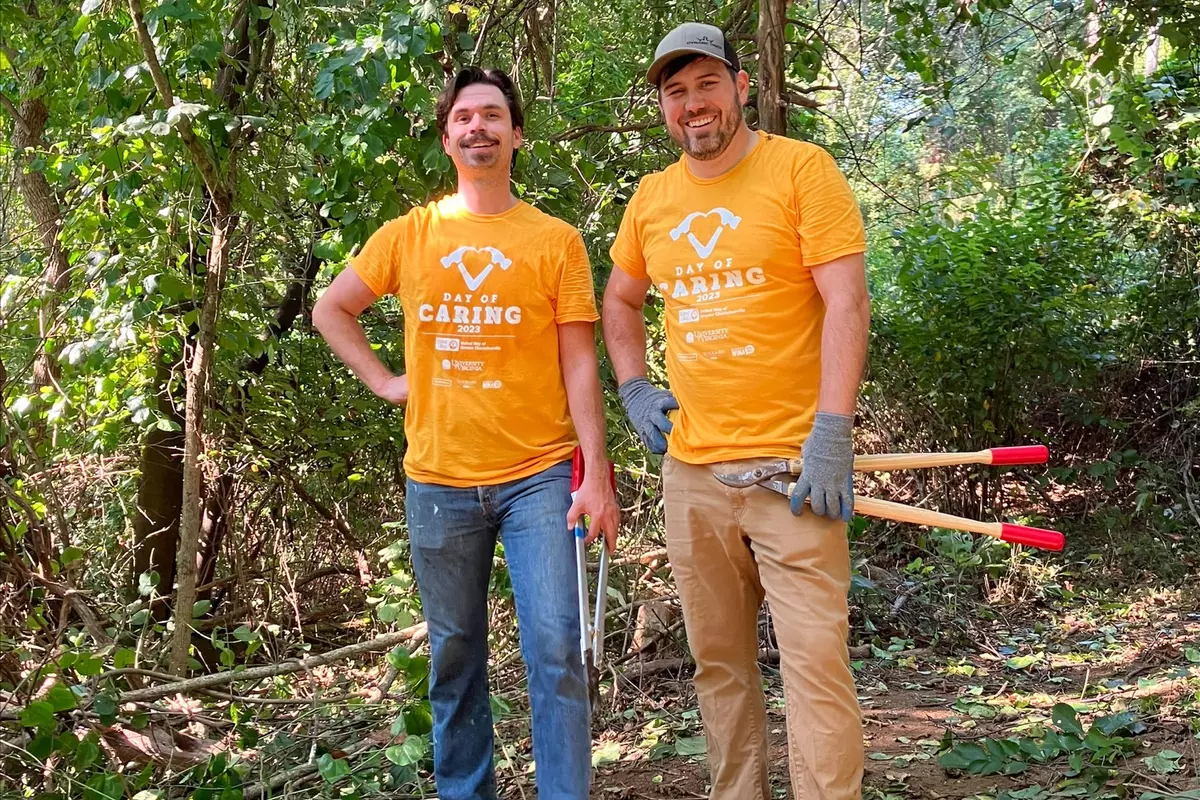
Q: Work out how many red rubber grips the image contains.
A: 4